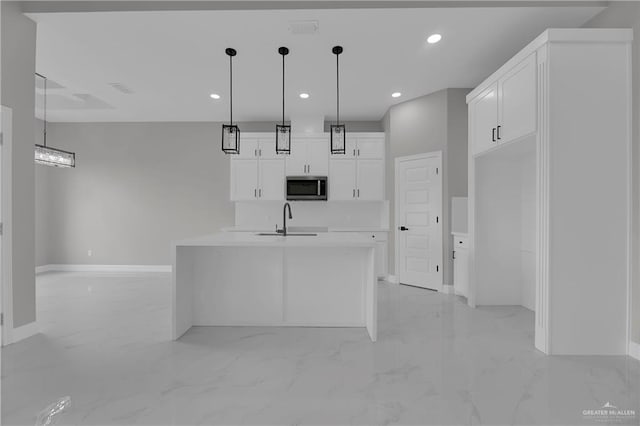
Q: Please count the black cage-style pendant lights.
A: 3